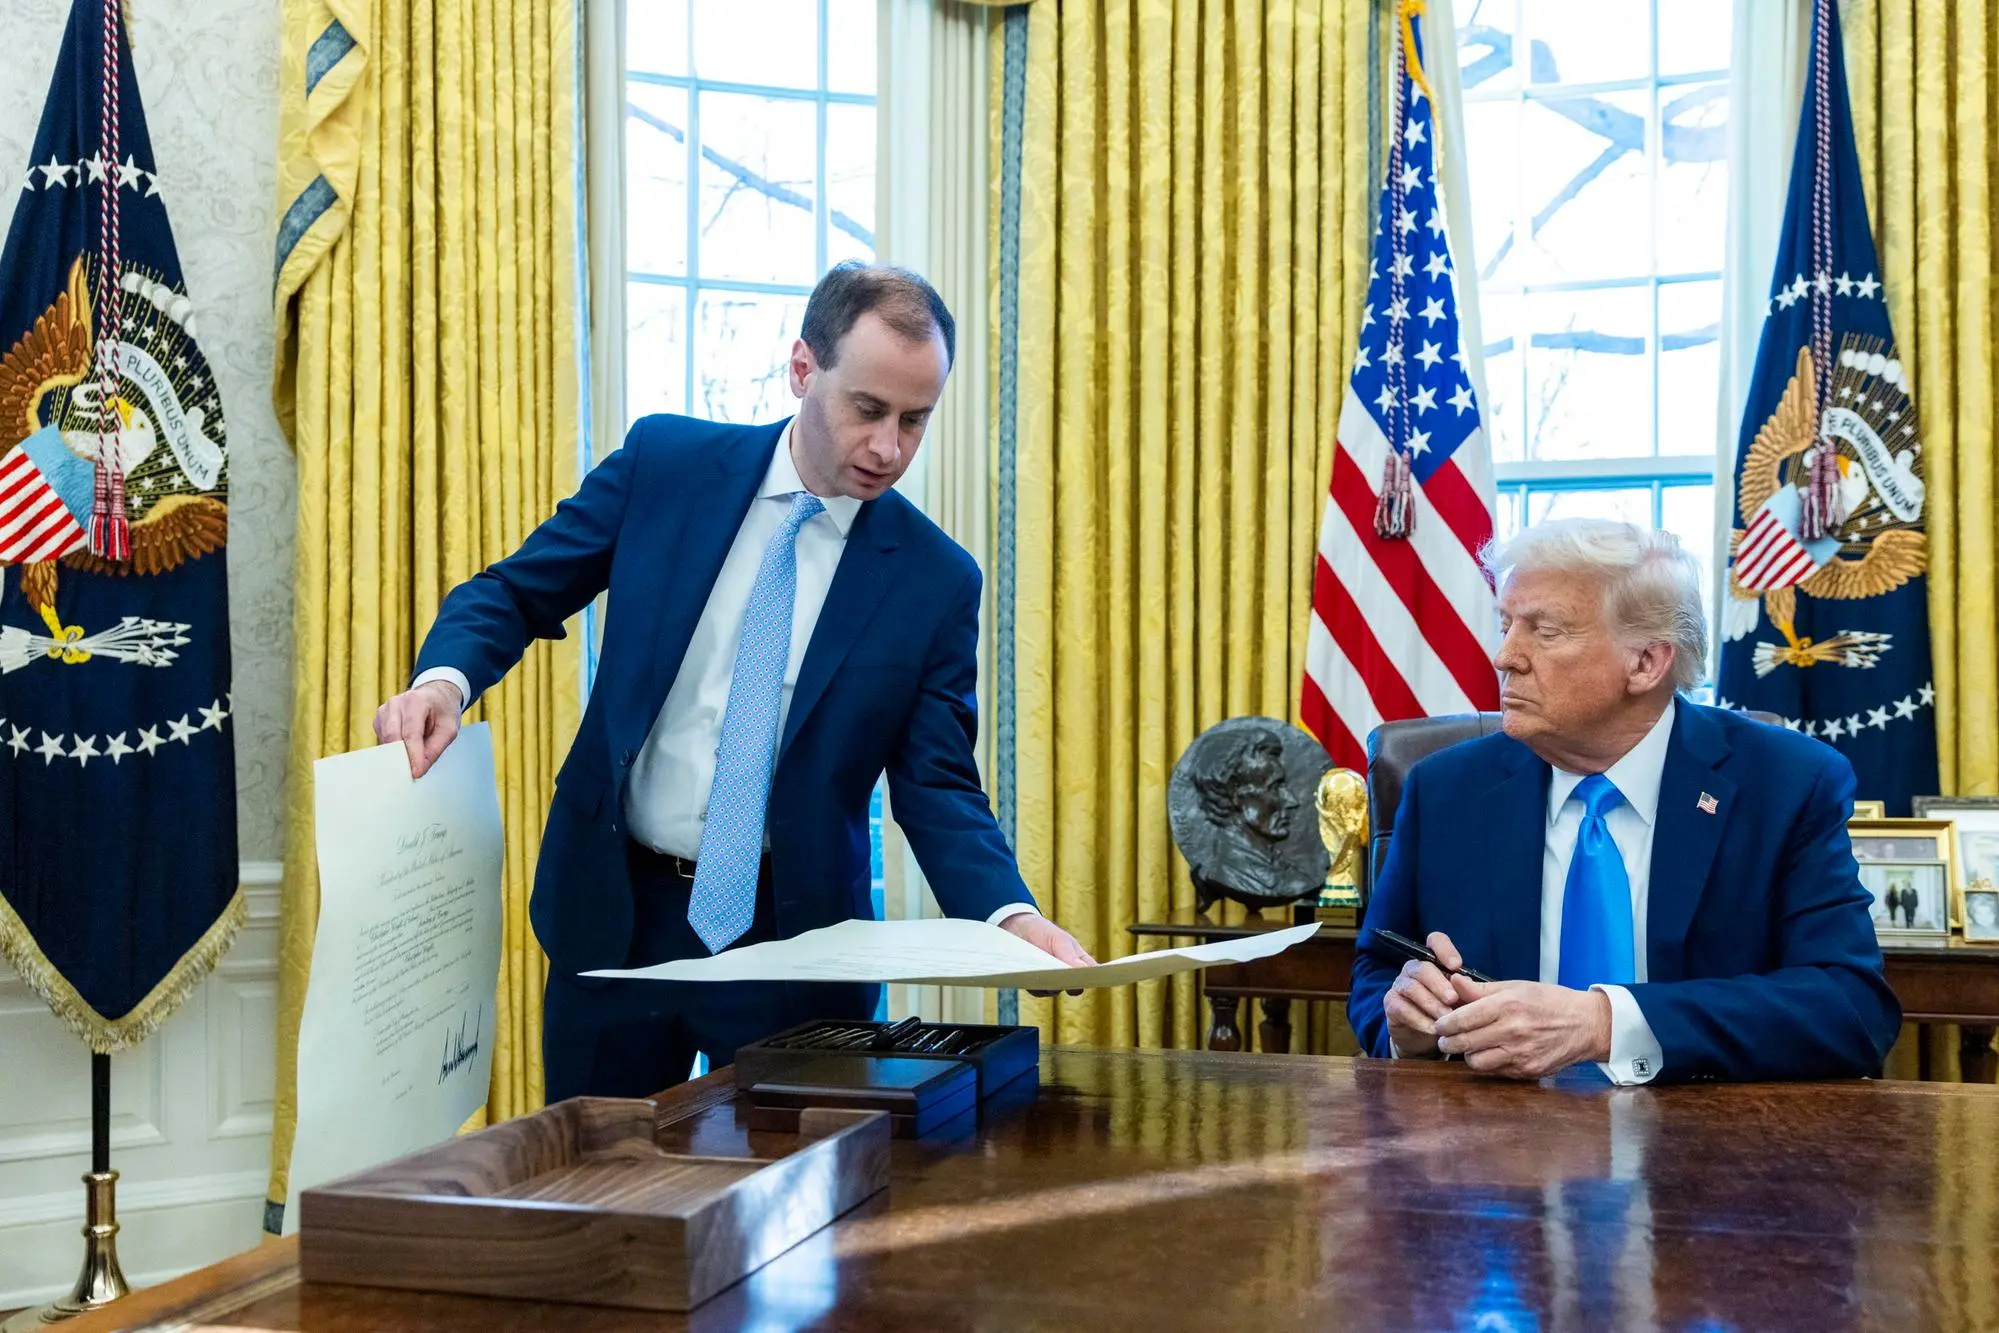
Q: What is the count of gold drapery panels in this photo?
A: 3